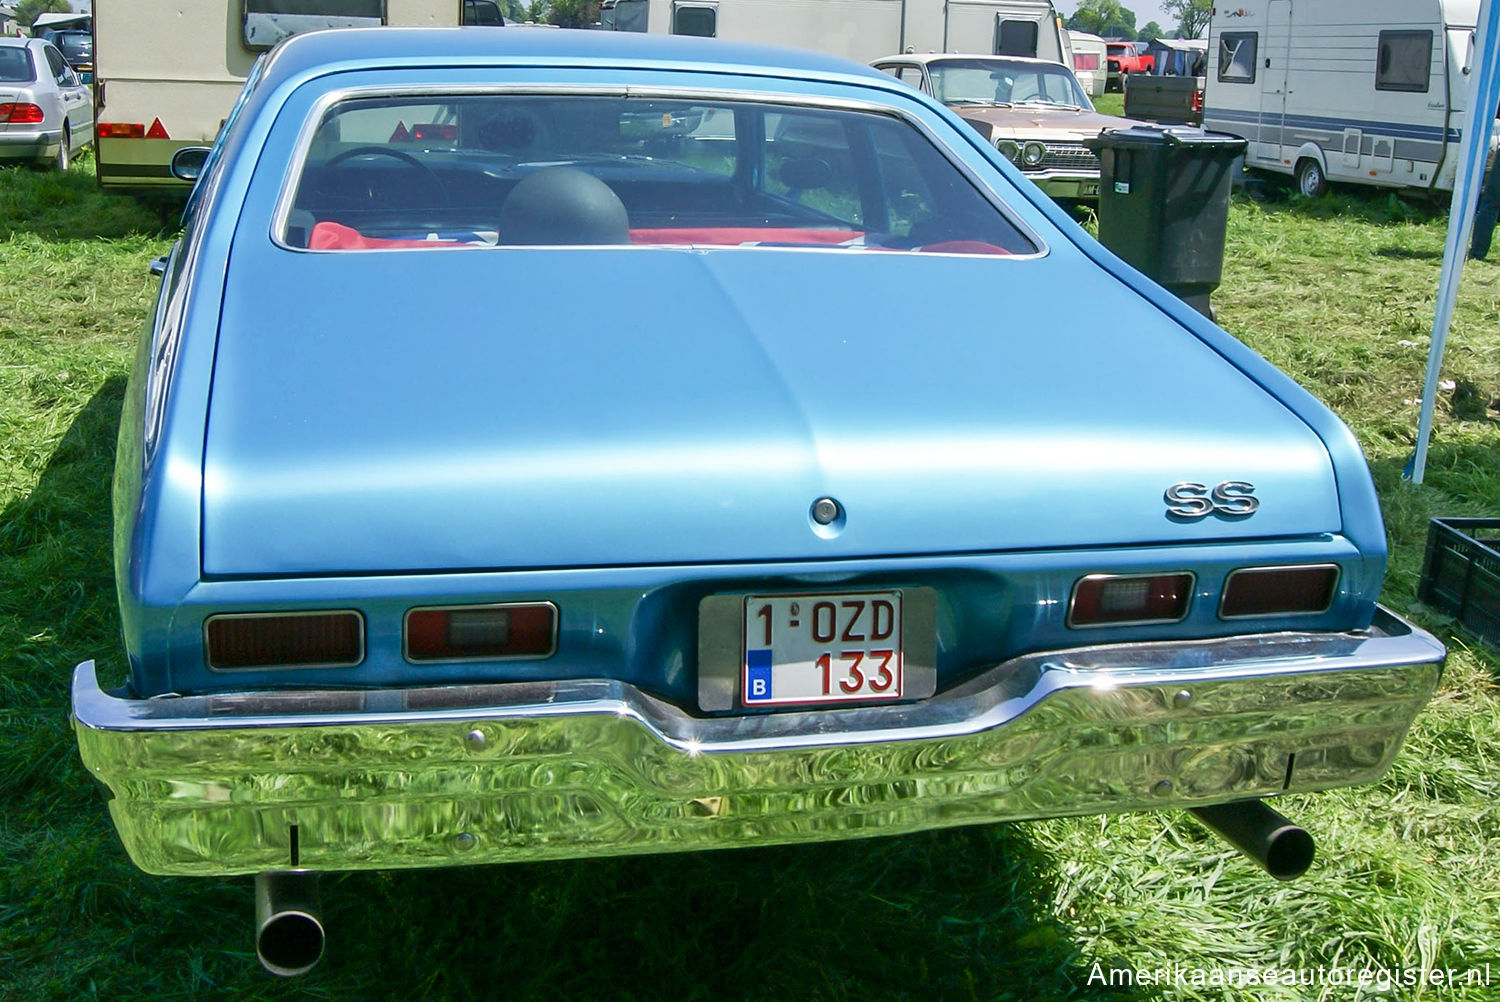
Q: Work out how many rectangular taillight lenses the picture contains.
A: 4